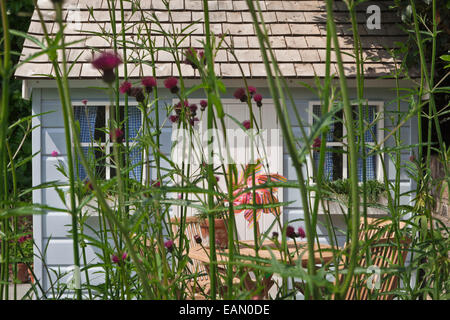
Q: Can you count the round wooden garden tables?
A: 1